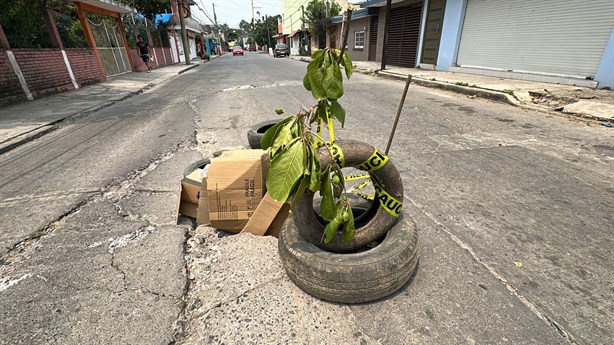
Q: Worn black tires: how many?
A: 4